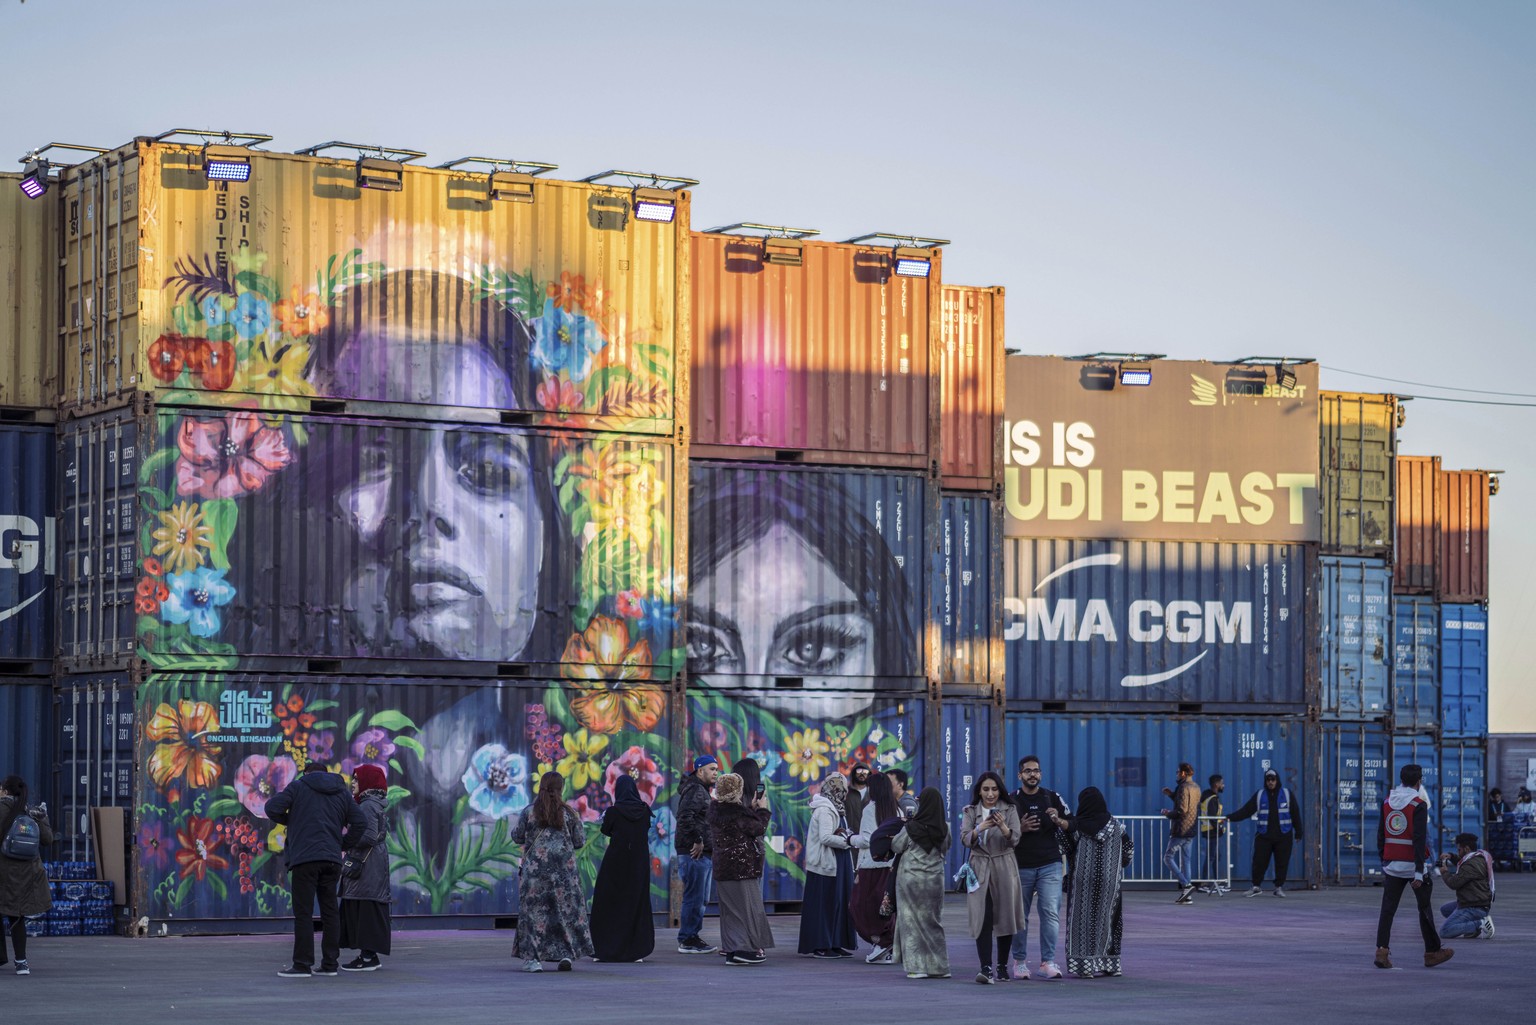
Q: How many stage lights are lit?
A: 5